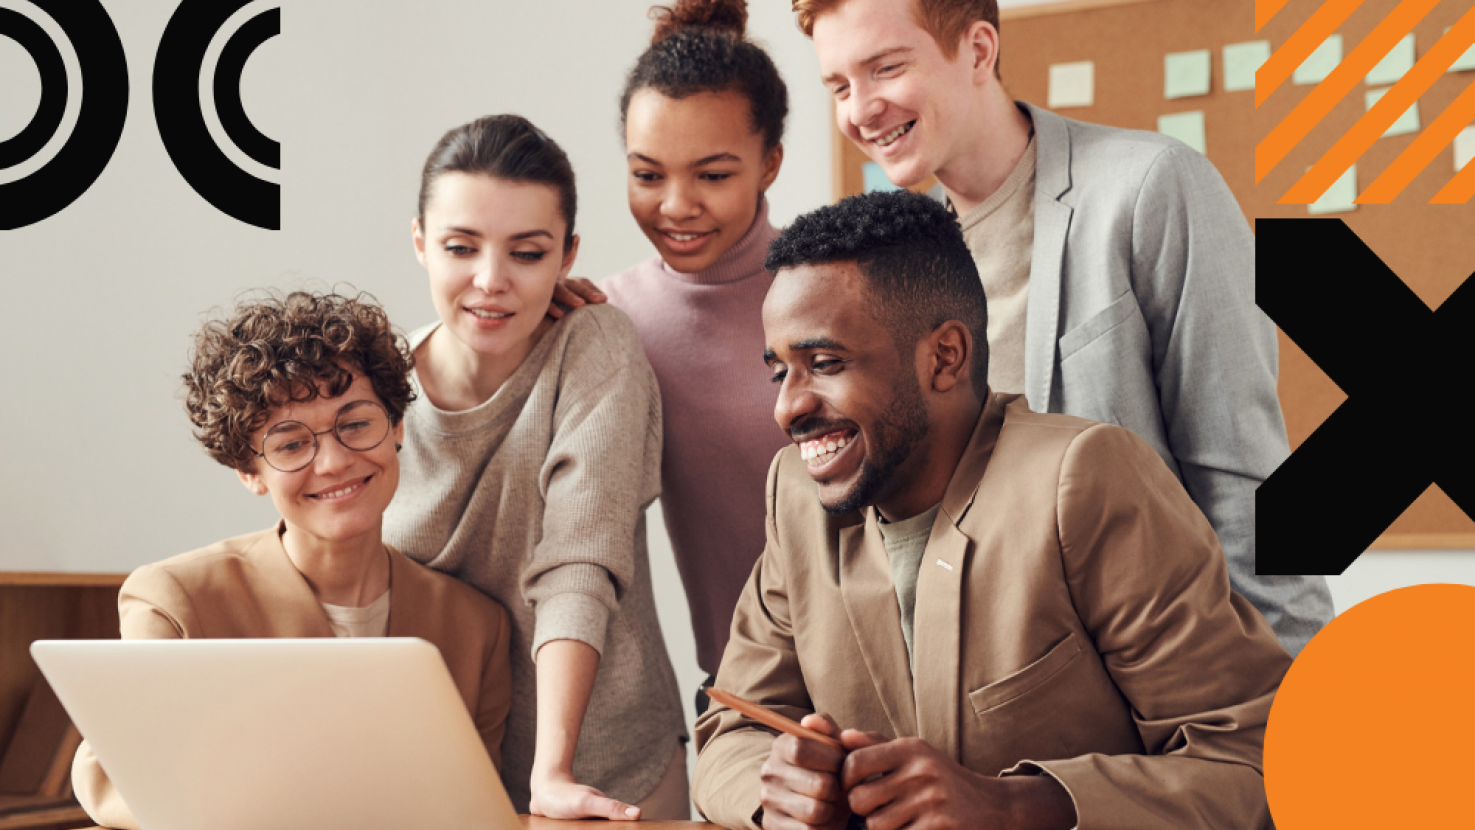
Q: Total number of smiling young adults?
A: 5